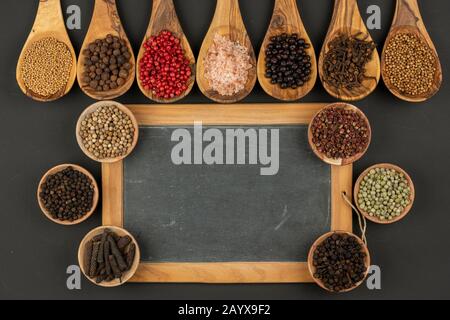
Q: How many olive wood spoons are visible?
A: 7